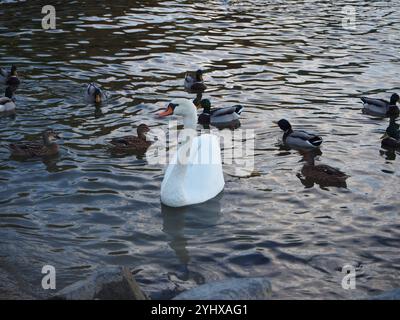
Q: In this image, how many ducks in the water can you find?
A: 11